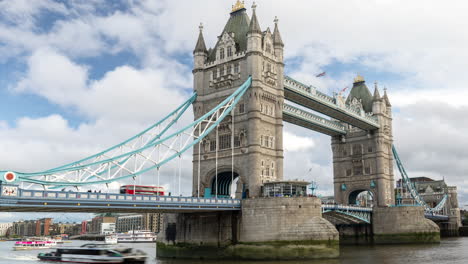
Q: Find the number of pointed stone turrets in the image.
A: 5